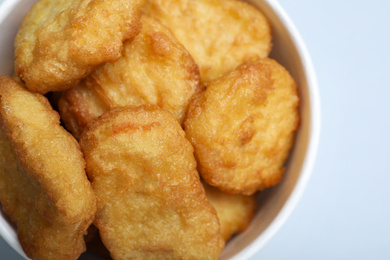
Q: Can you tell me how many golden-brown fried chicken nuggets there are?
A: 7